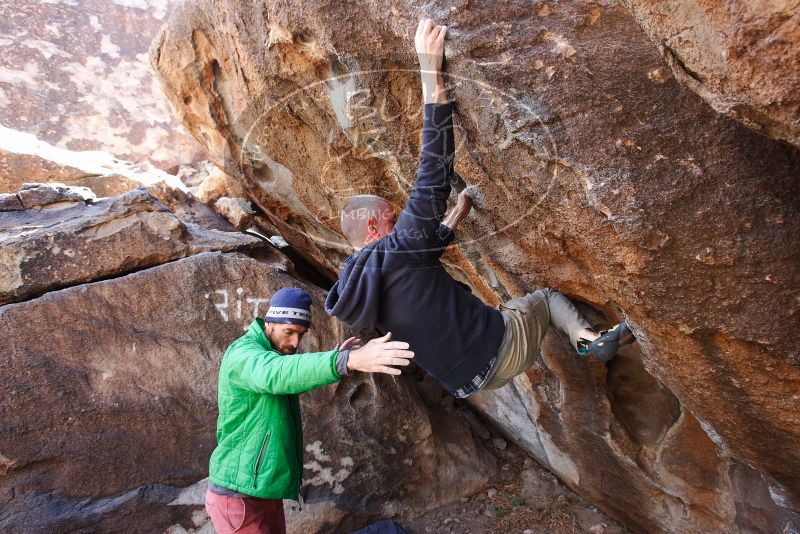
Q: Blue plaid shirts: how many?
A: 1